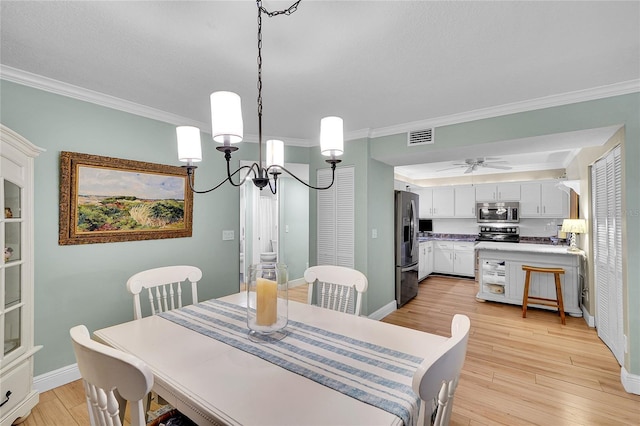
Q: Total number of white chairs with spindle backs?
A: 4